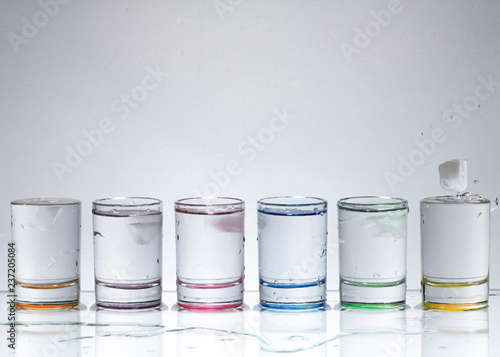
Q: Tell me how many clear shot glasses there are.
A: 6